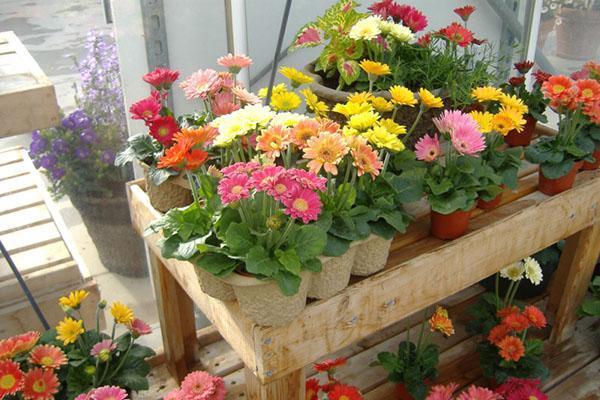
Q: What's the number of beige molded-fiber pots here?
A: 5